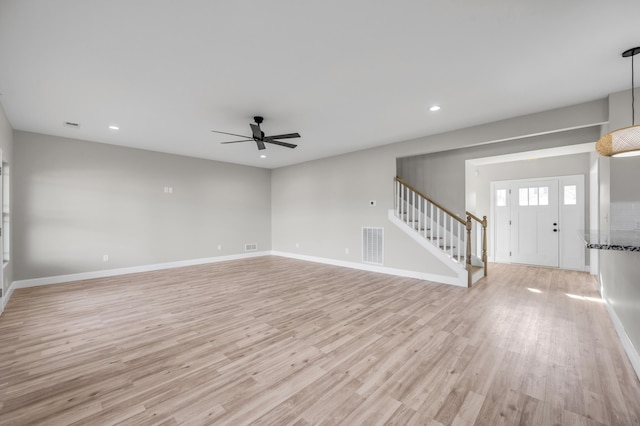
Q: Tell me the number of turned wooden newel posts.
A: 2